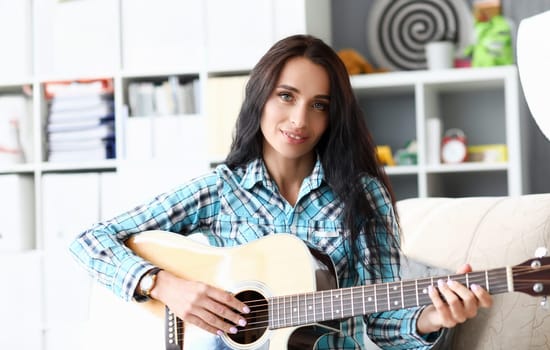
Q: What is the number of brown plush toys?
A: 1